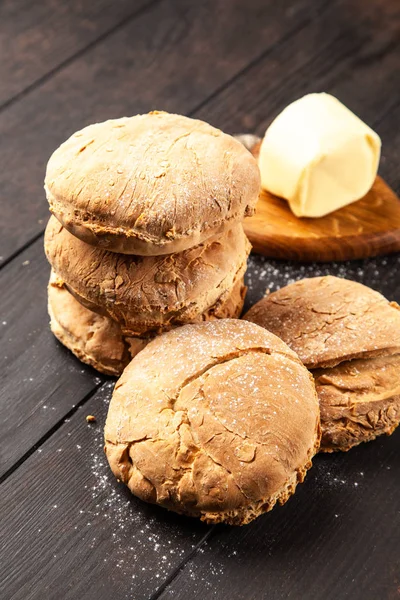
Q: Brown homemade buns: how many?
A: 5